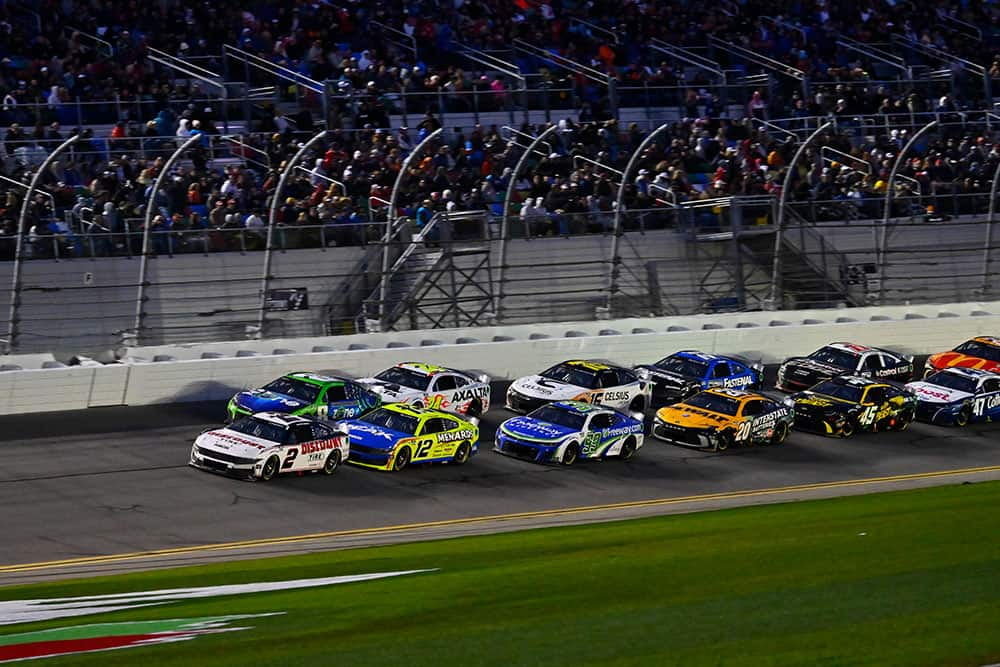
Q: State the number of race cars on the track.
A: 12